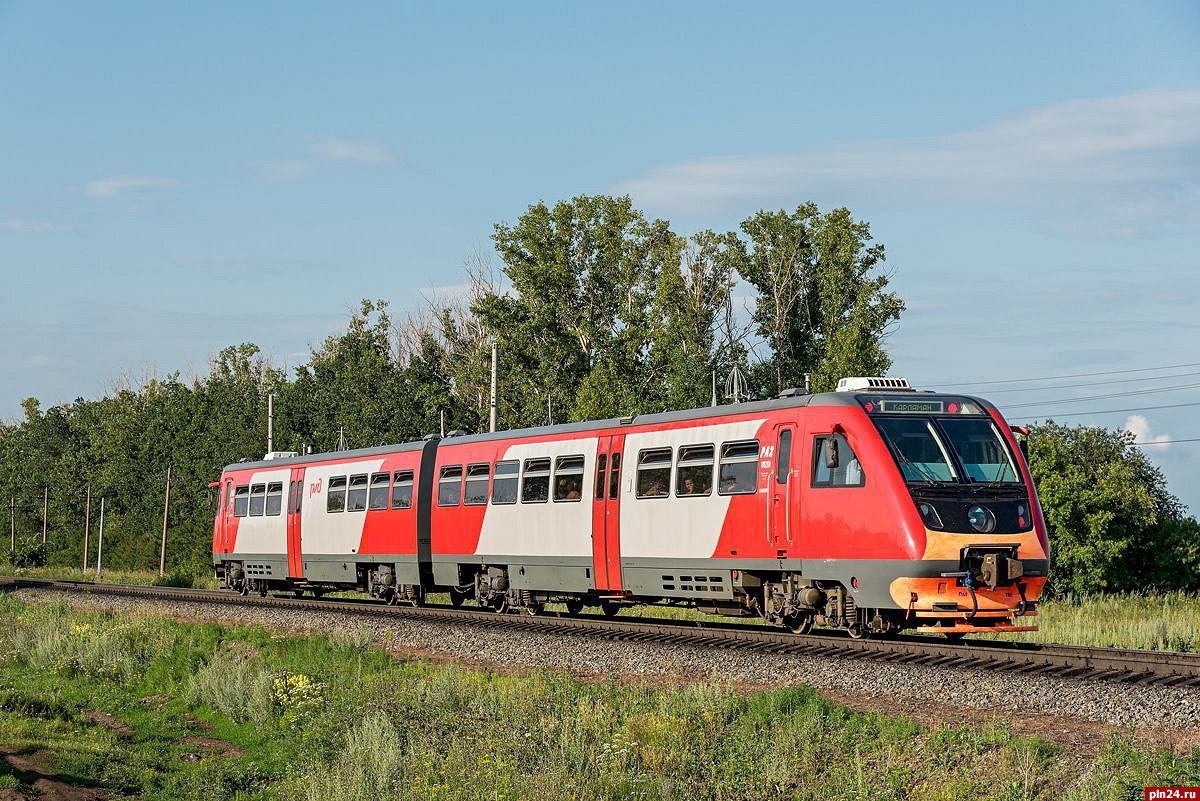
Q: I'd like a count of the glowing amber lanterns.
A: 0